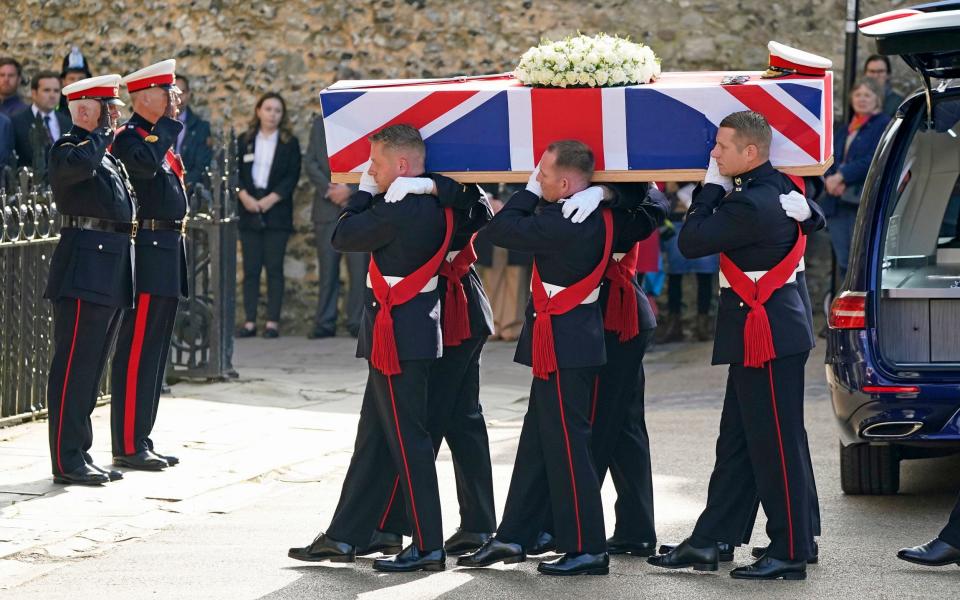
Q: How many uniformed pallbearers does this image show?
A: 6